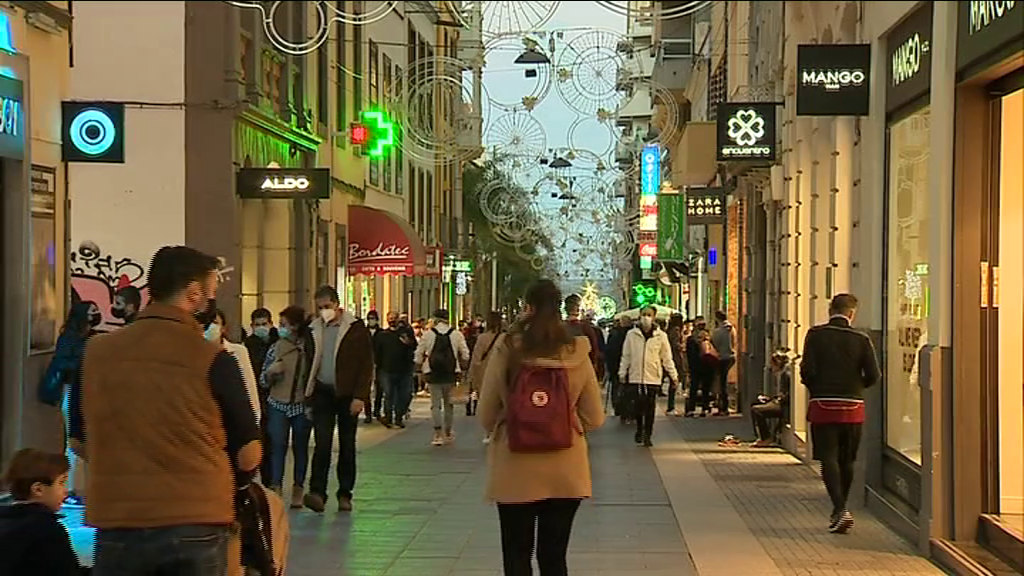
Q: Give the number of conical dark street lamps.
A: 3